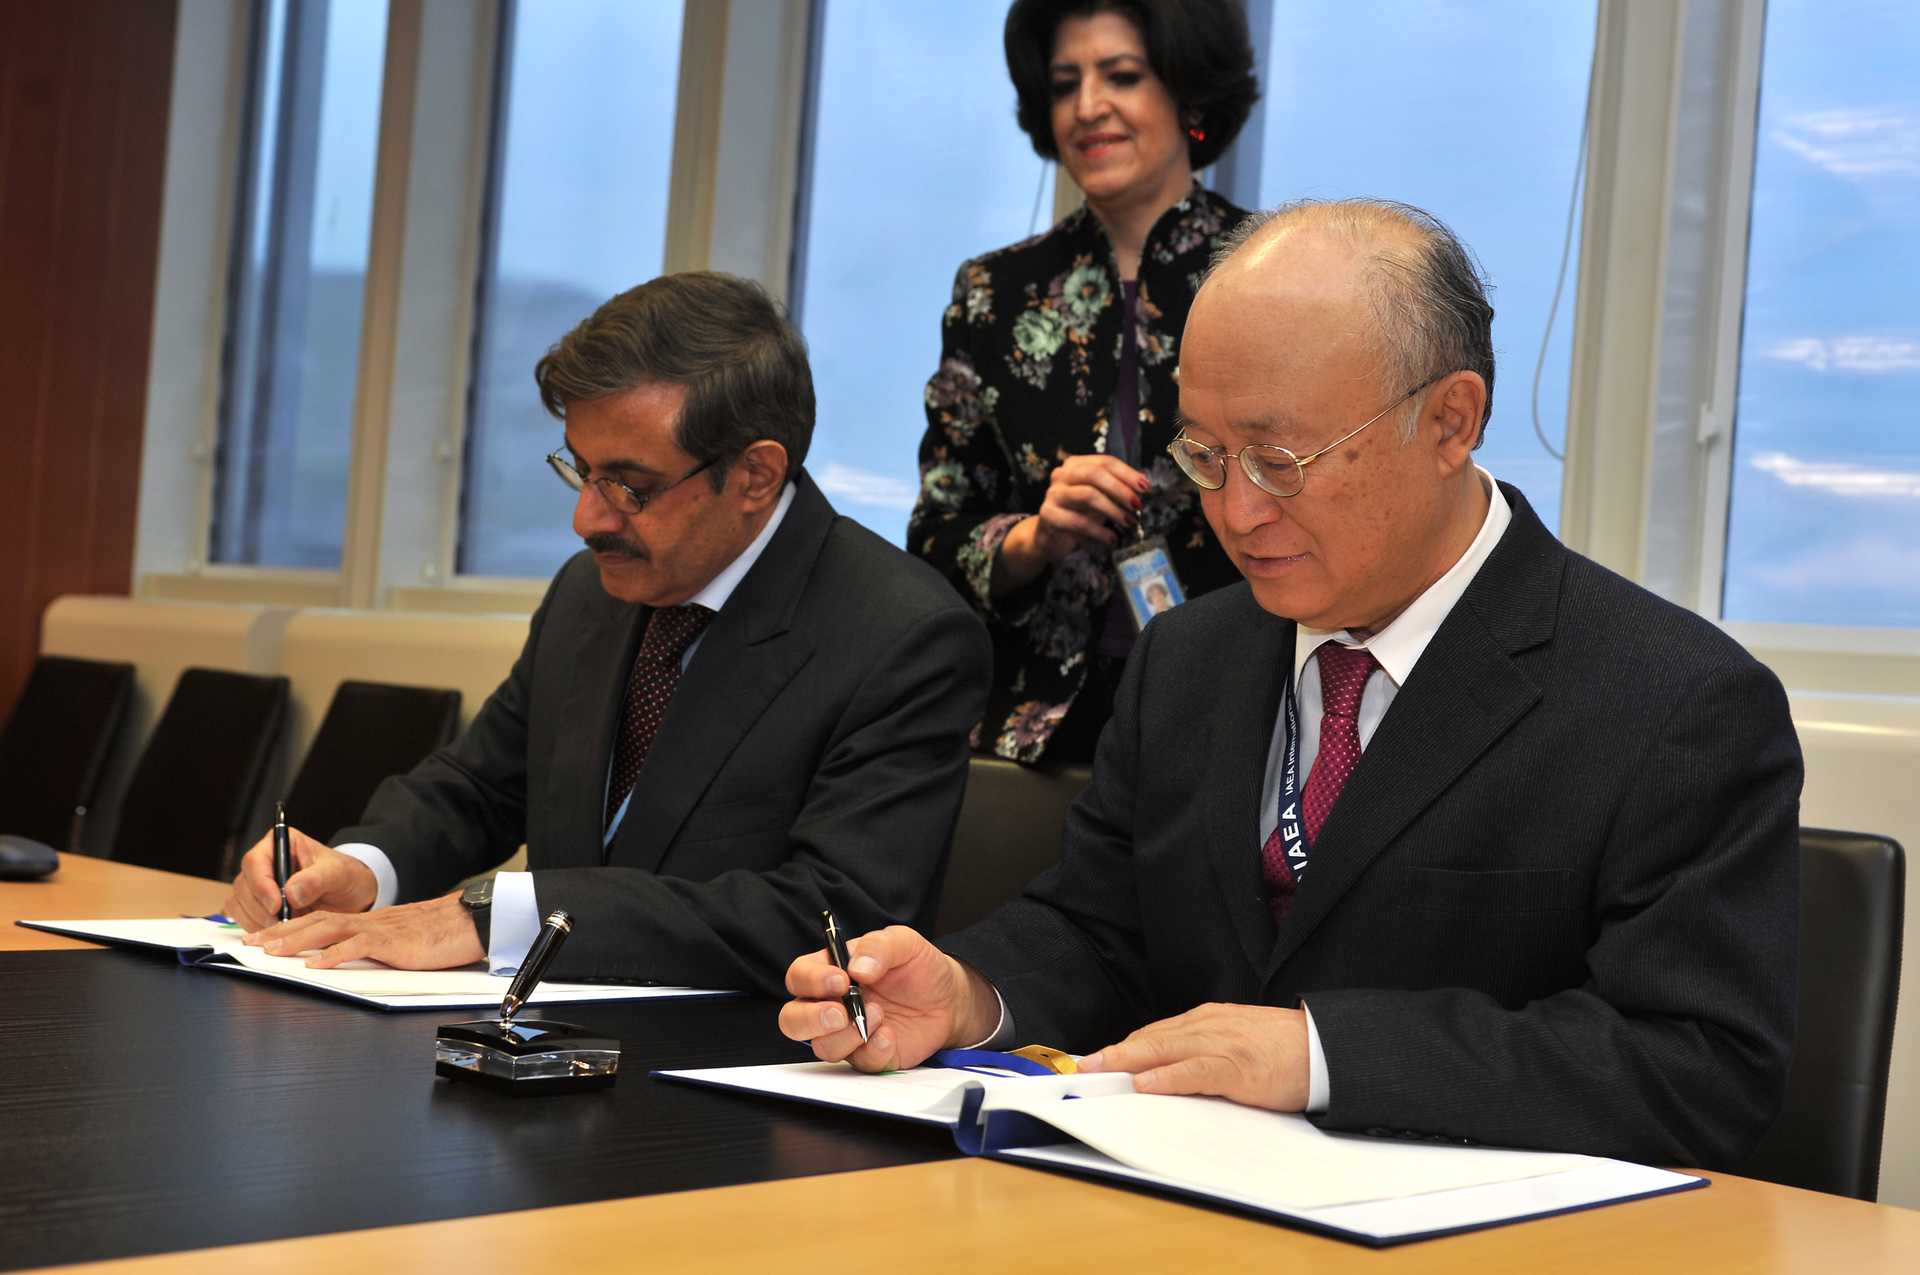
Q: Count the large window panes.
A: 5